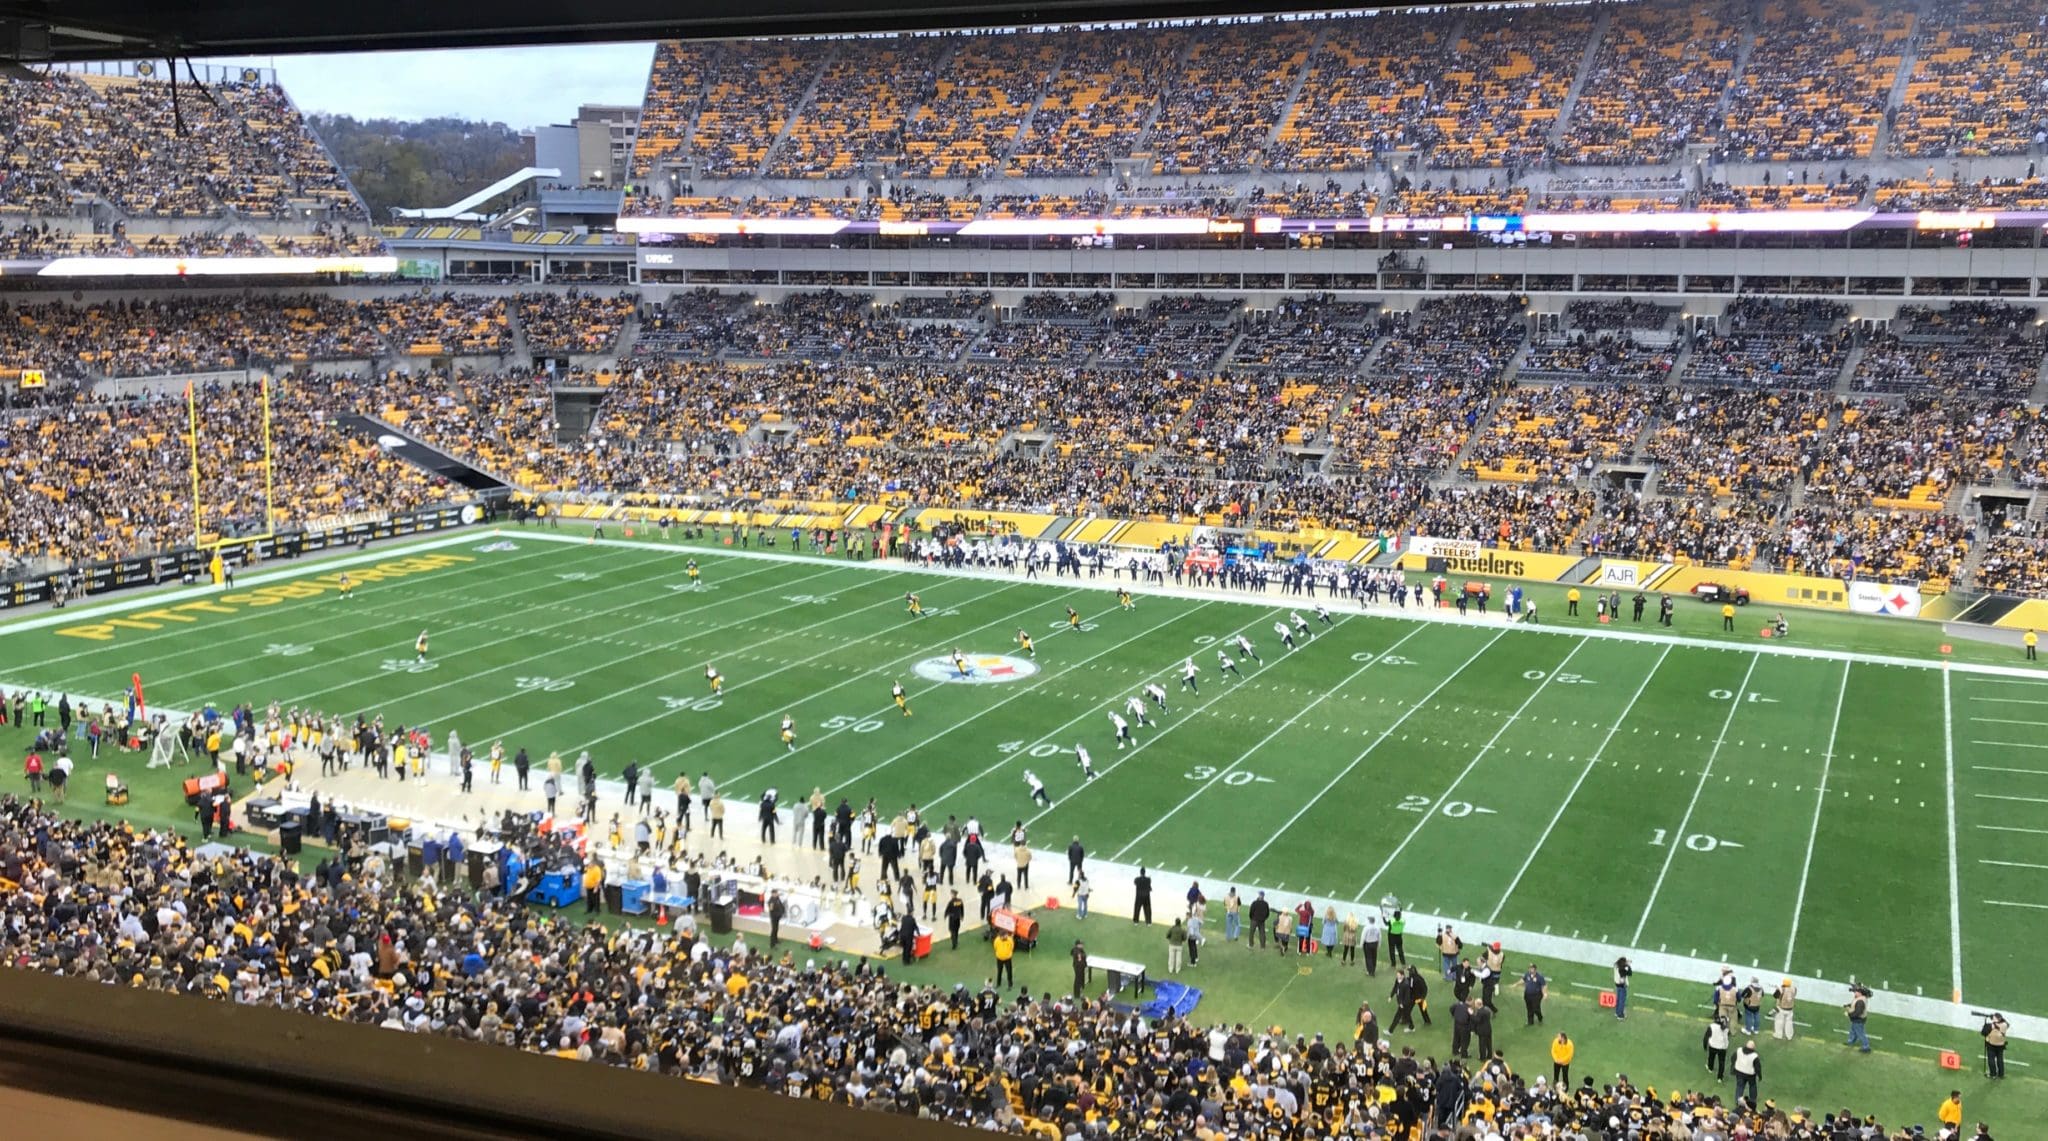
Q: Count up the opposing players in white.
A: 11